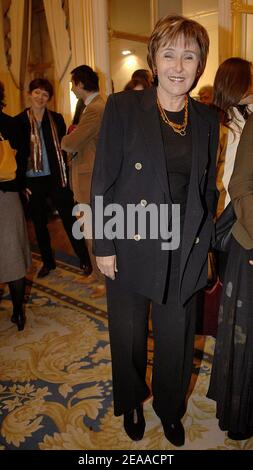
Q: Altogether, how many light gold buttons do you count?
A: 4